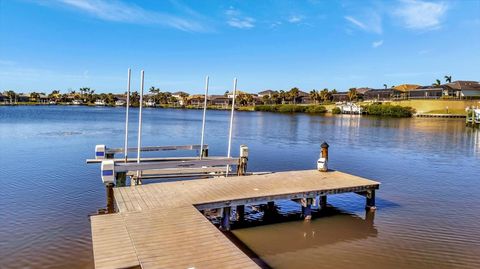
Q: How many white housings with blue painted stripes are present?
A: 2